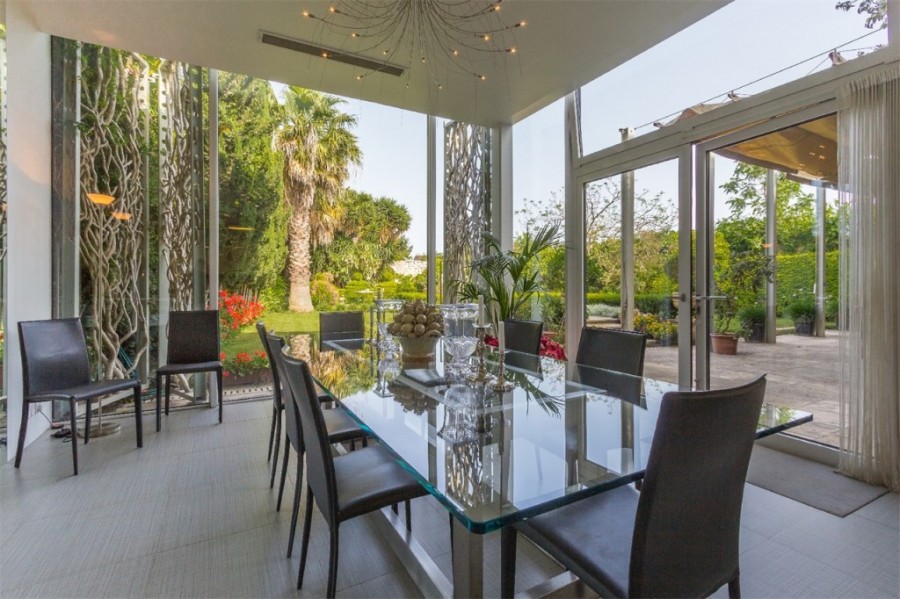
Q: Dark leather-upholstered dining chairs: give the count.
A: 9